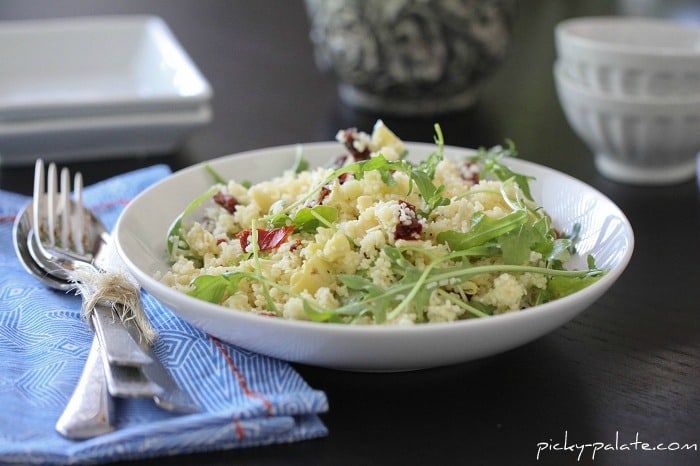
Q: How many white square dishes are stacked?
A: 2